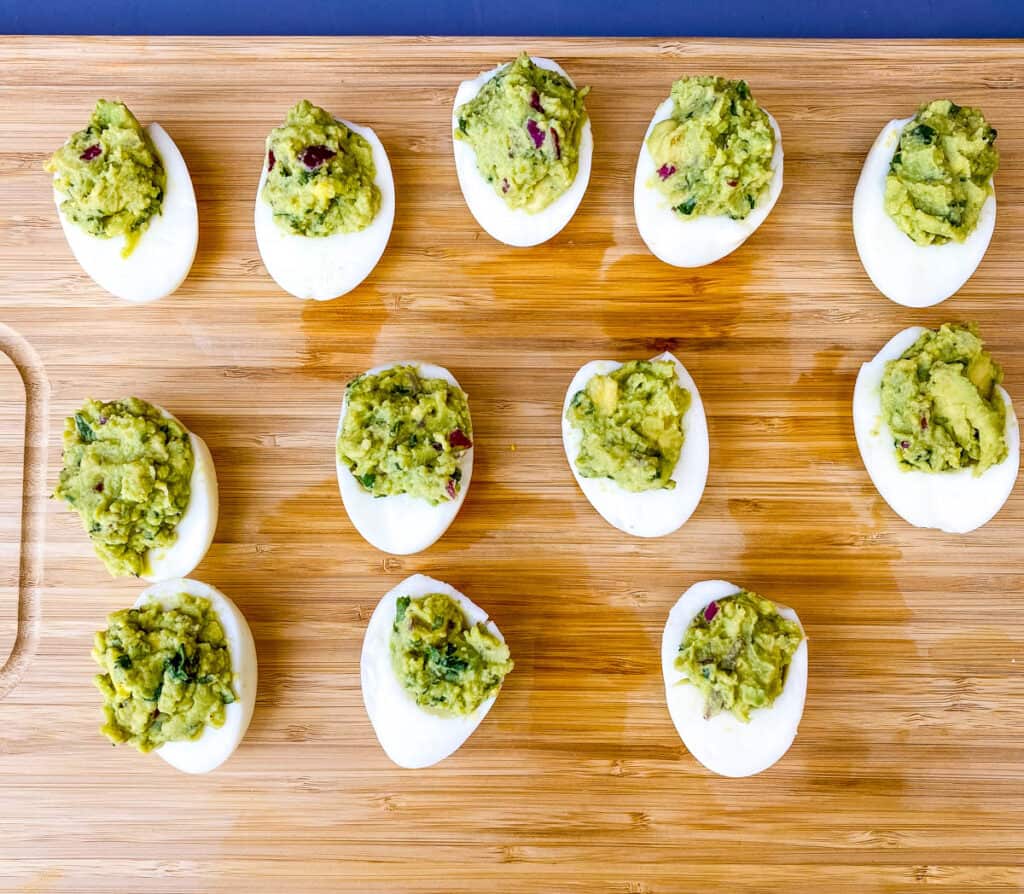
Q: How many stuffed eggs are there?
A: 12